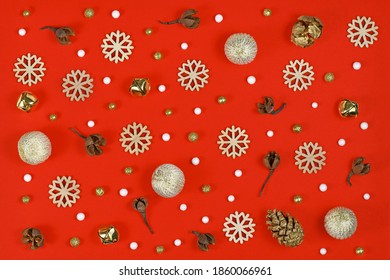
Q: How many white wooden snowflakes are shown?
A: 11